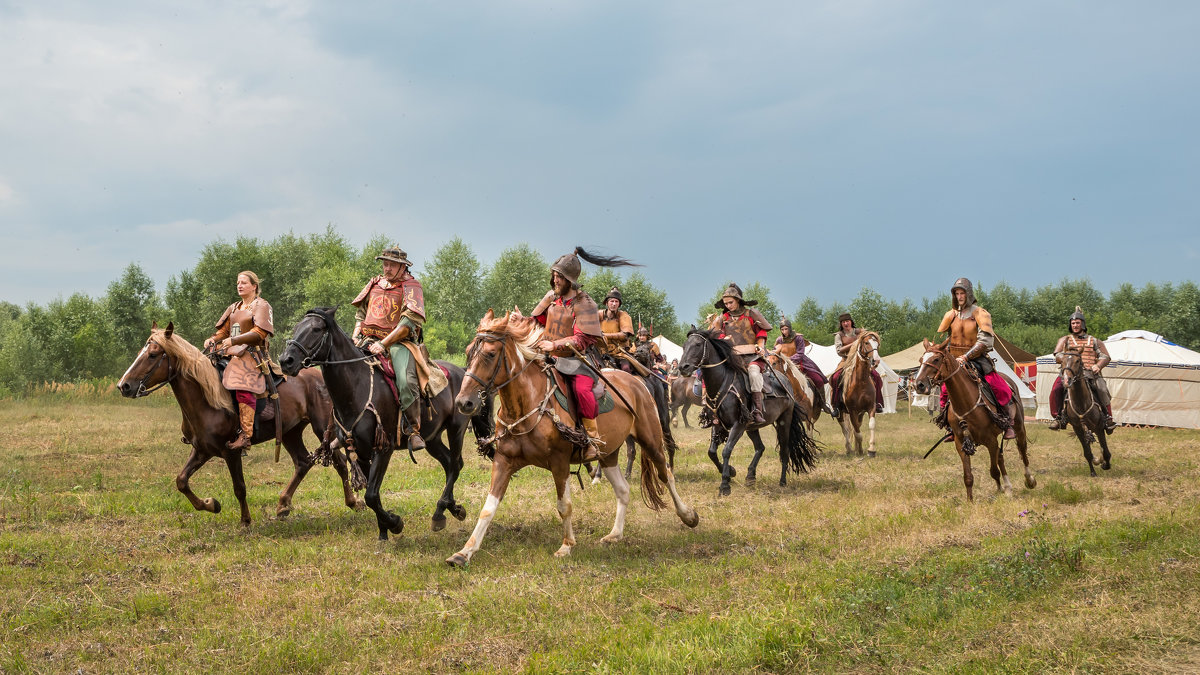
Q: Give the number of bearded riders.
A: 1